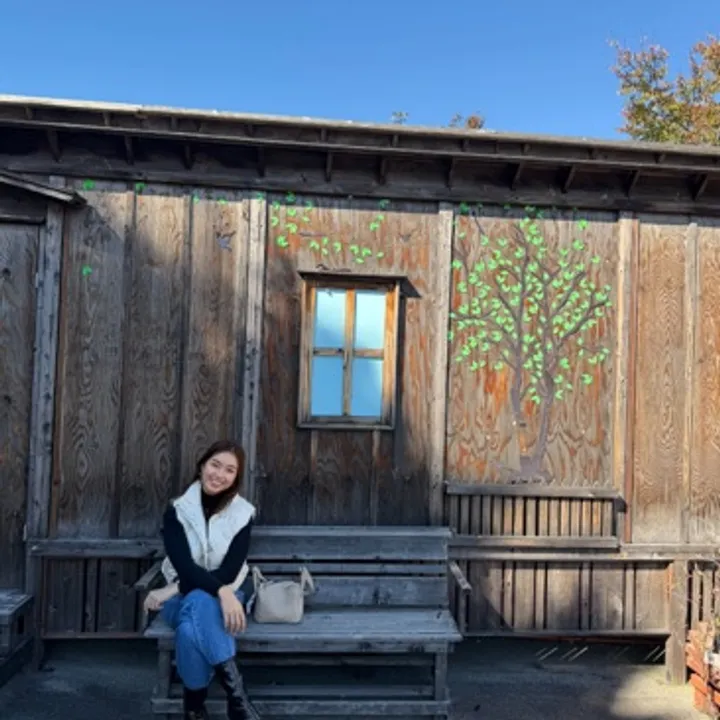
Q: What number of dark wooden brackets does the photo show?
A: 11